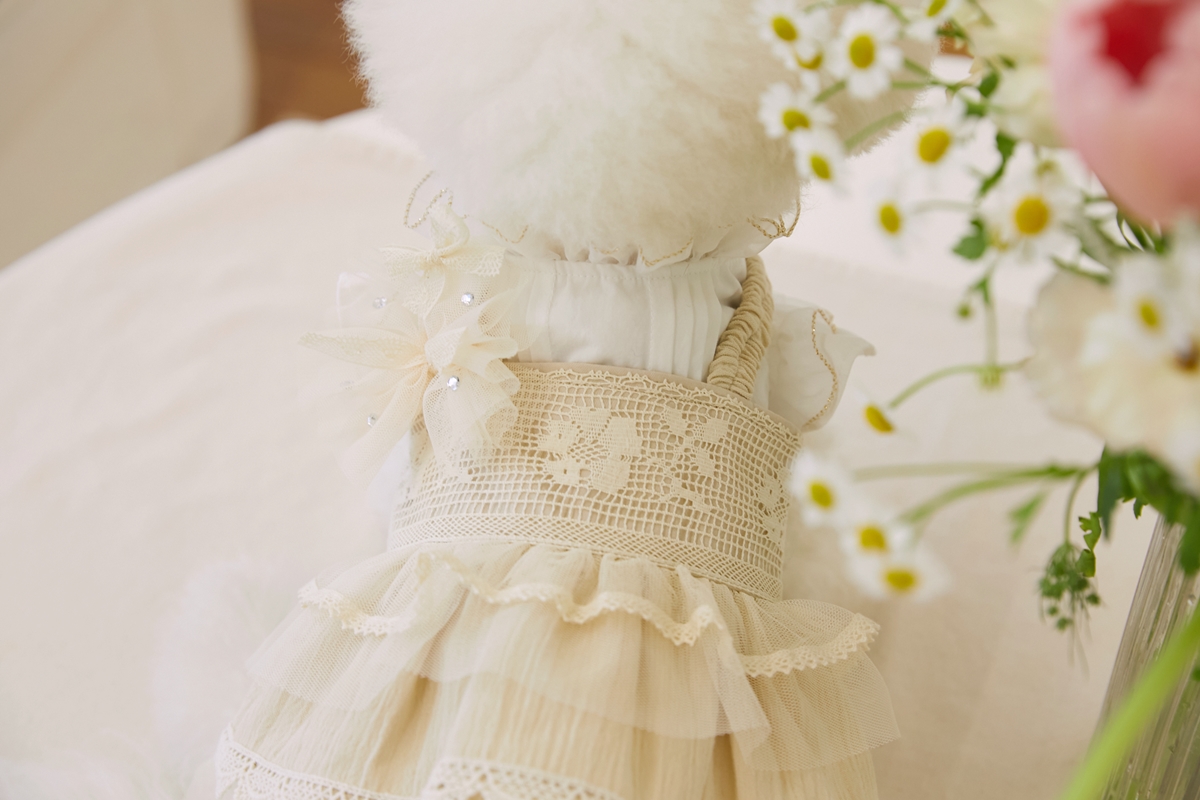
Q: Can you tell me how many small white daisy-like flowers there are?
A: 14